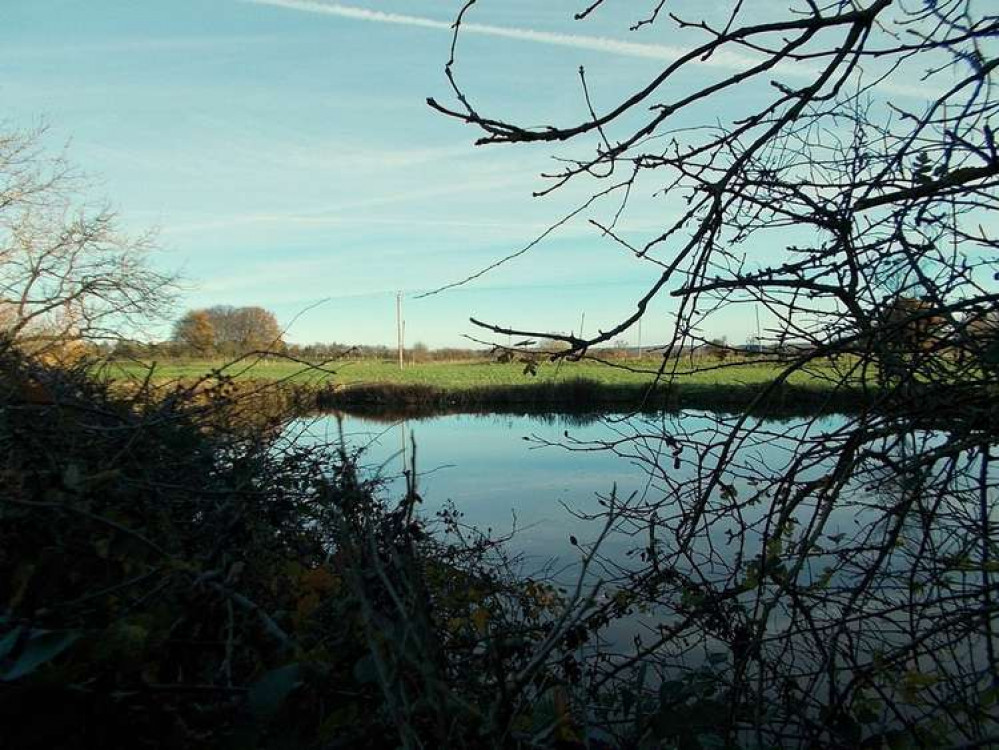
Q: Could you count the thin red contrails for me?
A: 0